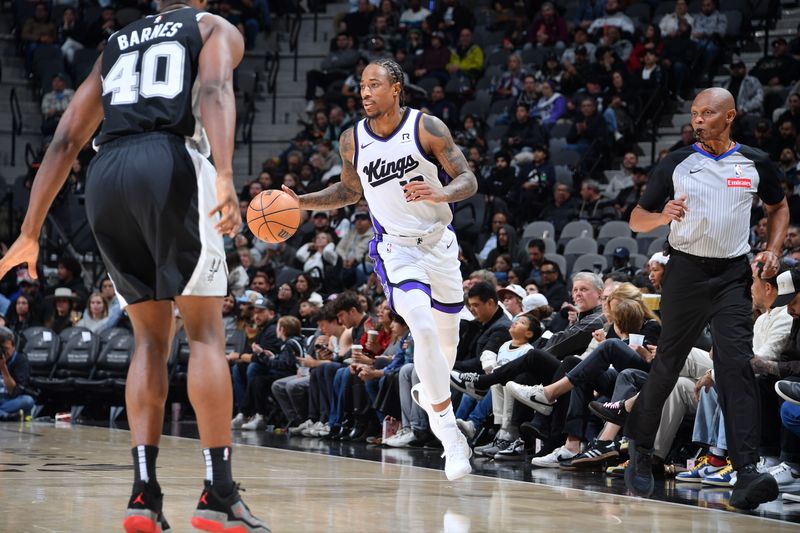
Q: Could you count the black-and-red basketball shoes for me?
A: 2